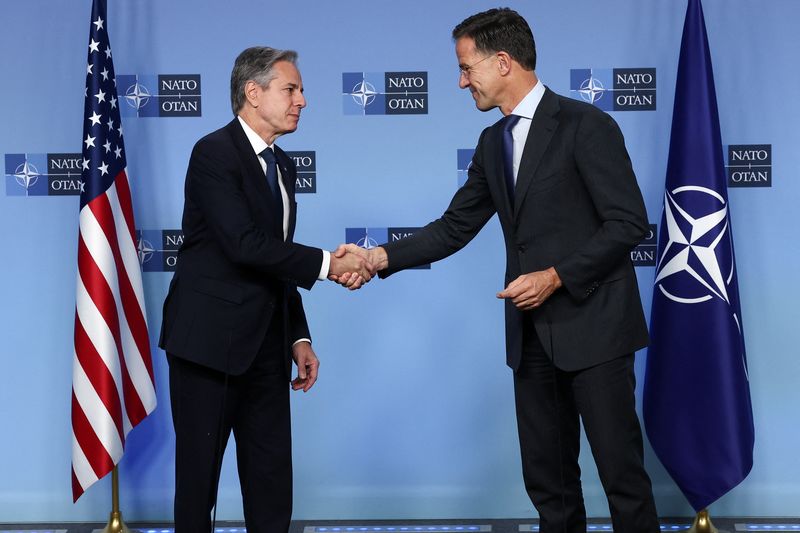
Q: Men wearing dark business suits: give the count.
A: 2